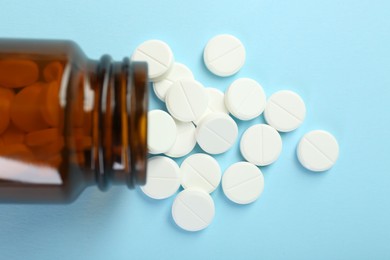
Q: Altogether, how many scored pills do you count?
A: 13